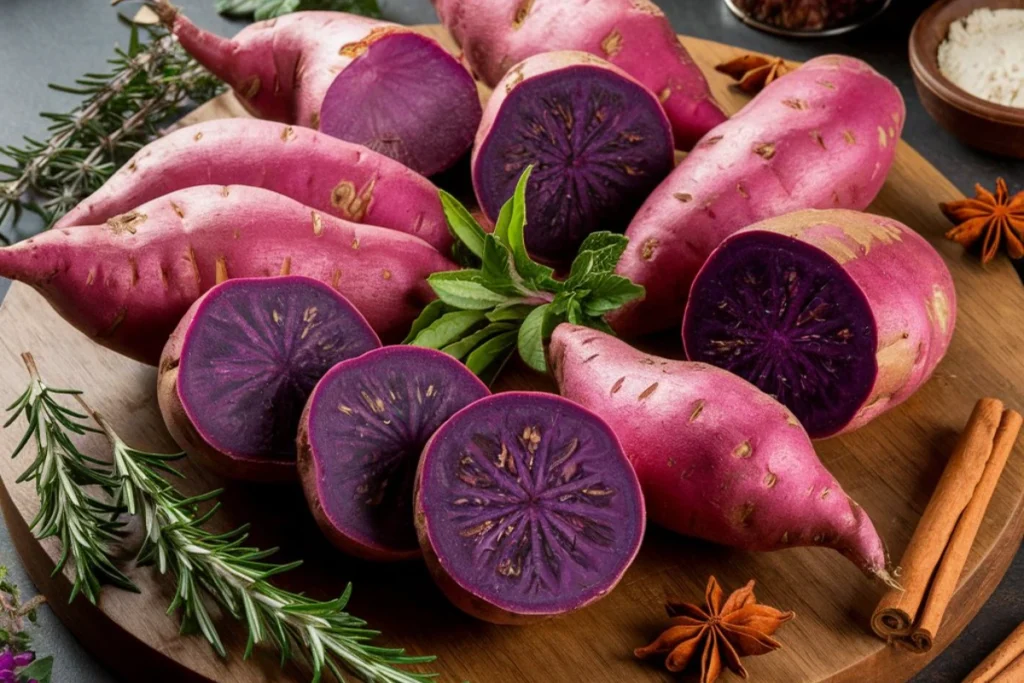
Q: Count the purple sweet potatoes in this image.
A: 11